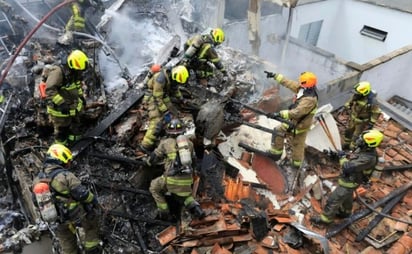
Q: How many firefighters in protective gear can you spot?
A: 9